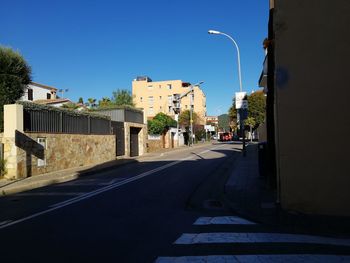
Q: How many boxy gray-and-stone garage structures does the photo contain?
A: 1